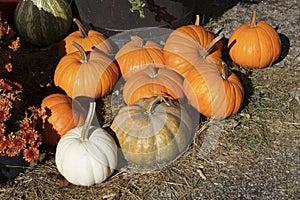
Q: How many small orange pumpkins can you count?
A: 9